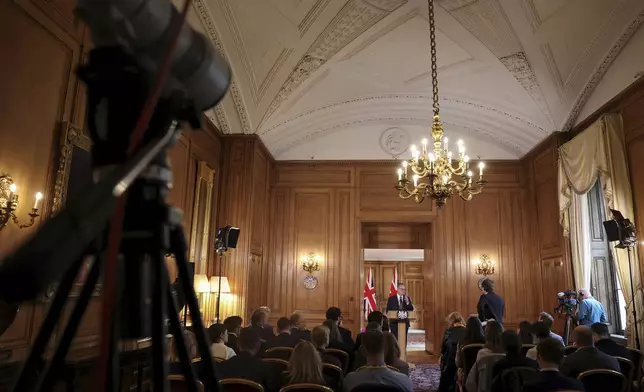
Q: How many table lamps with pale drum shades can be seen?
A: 2